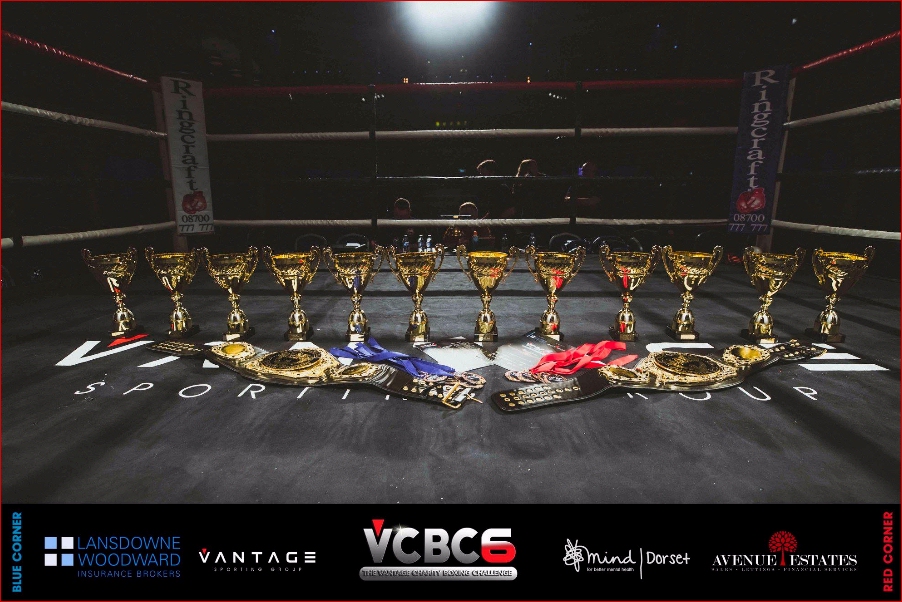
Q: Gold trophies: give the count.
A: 12